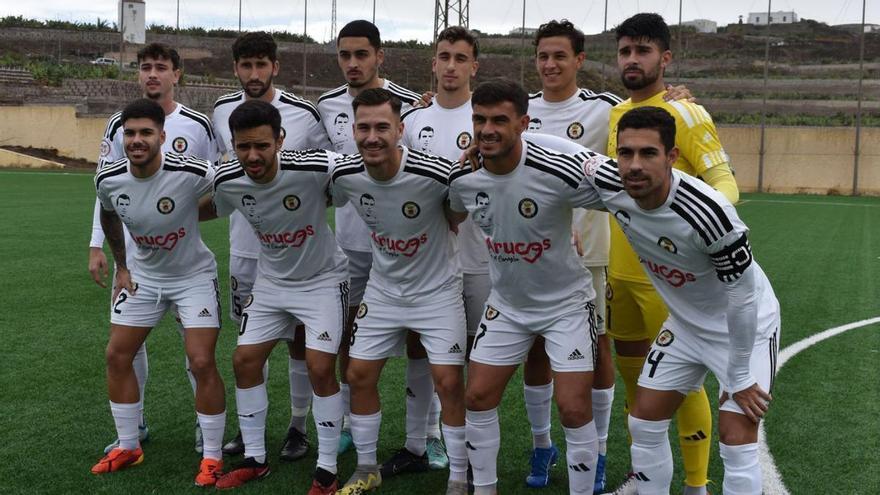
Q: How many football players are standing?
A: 11